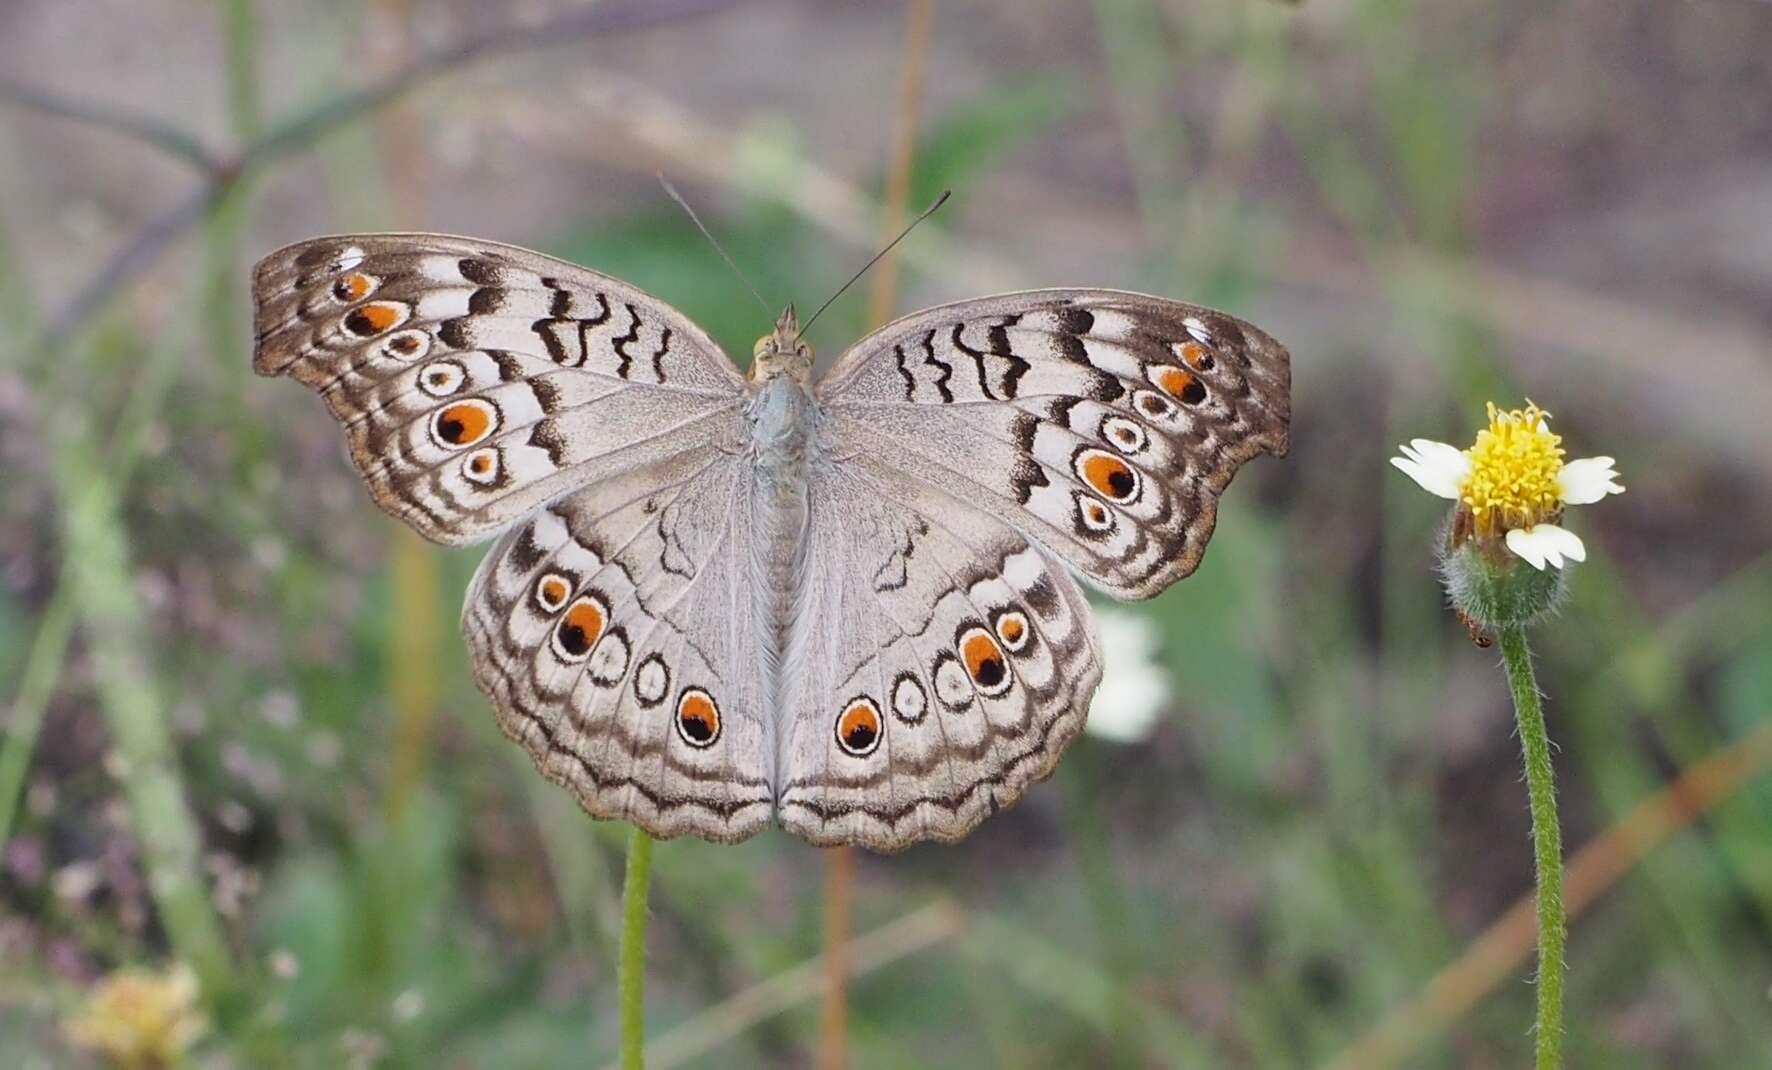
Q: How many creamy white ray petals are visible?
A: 3